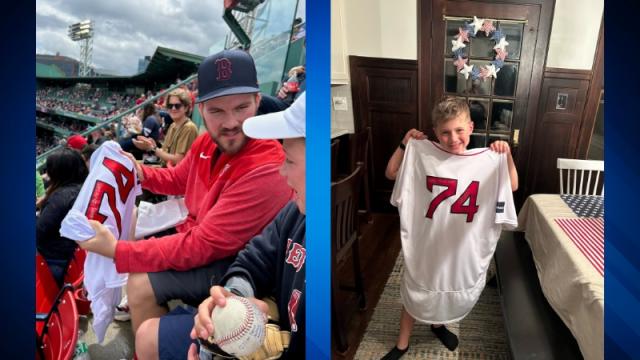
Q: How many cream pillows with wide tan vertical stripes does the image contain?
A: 0